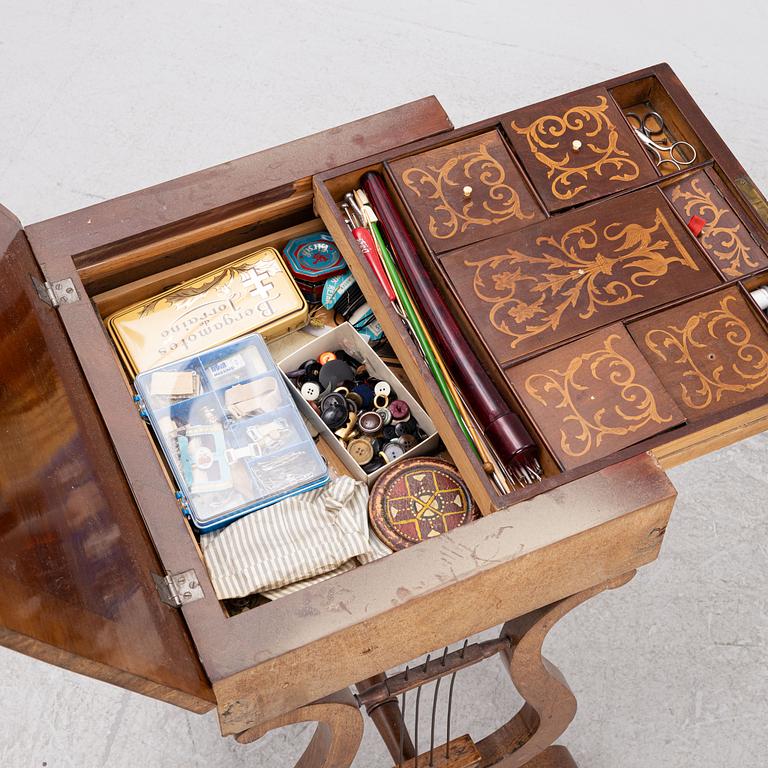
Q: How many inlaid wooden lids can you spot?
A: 6